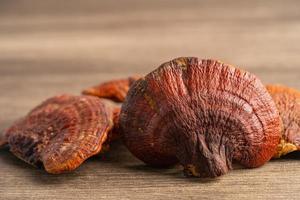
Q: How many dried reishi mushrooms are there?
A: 4